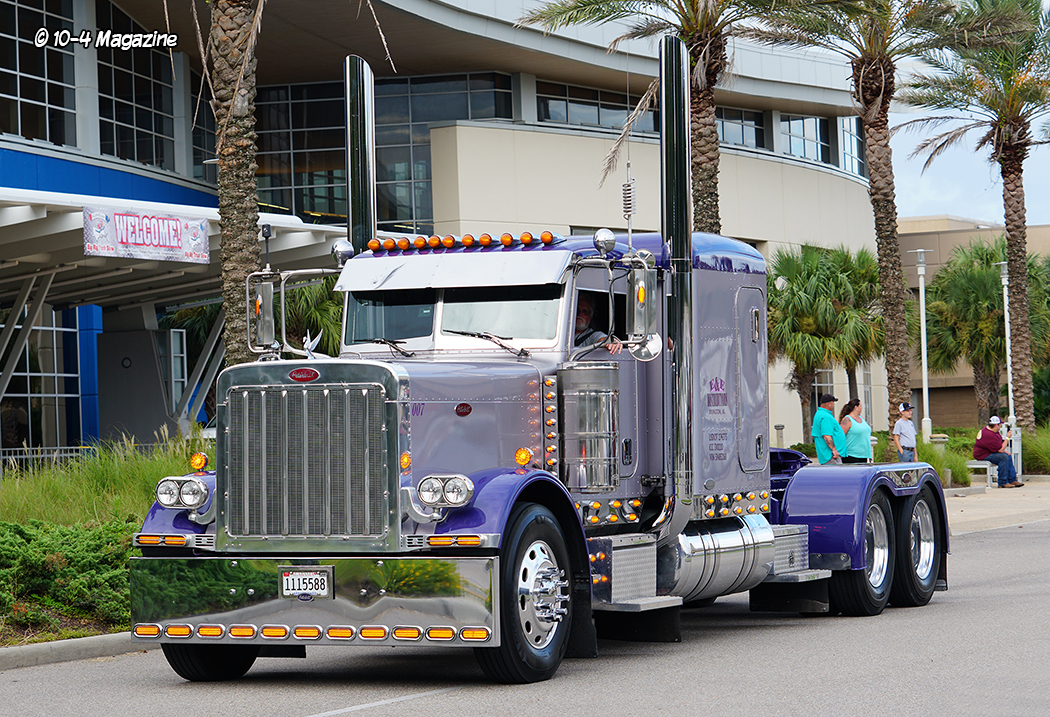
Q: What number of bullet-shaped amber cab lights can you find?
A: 11